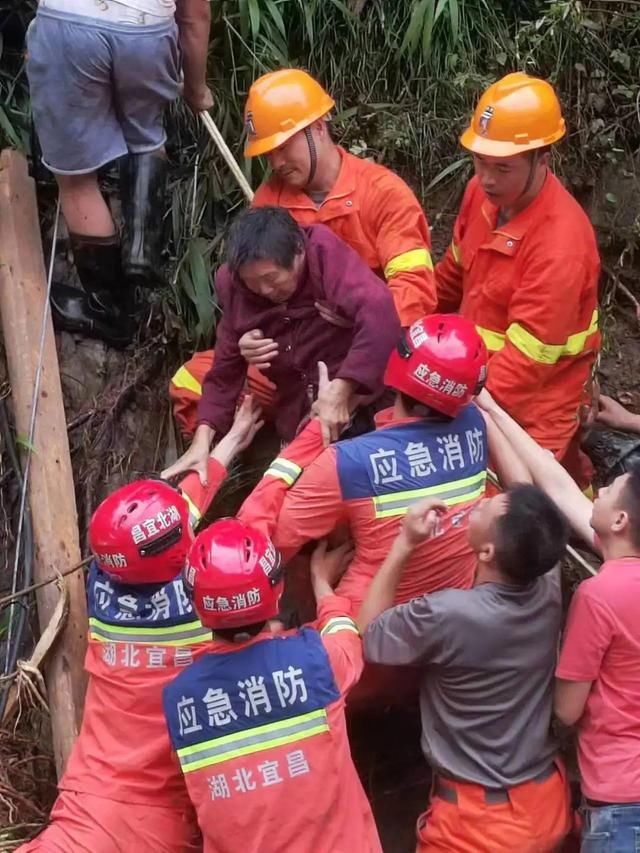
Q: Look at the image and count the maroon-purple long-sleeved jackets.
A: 1